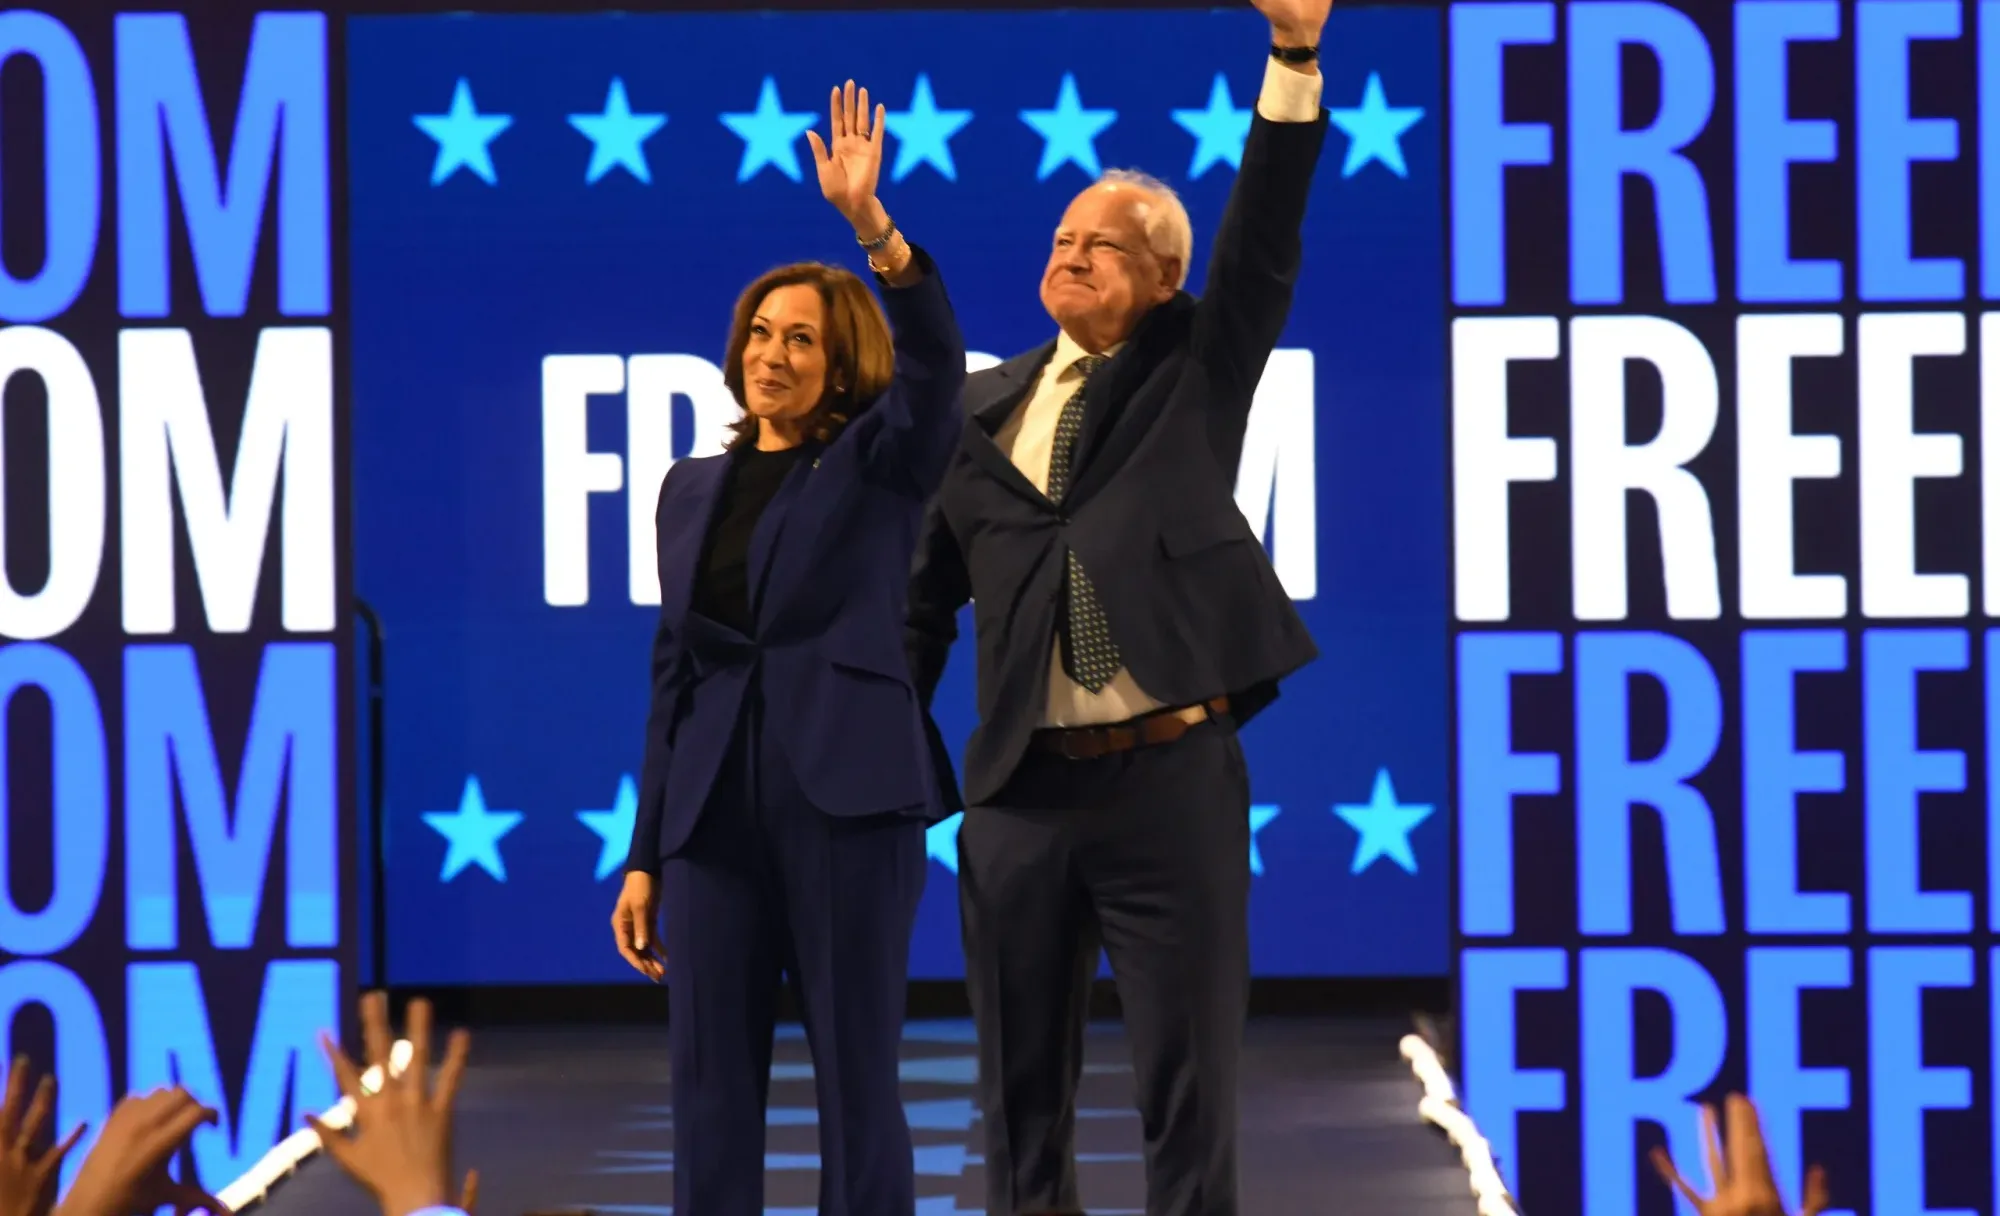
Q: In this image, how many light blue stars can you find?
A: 12